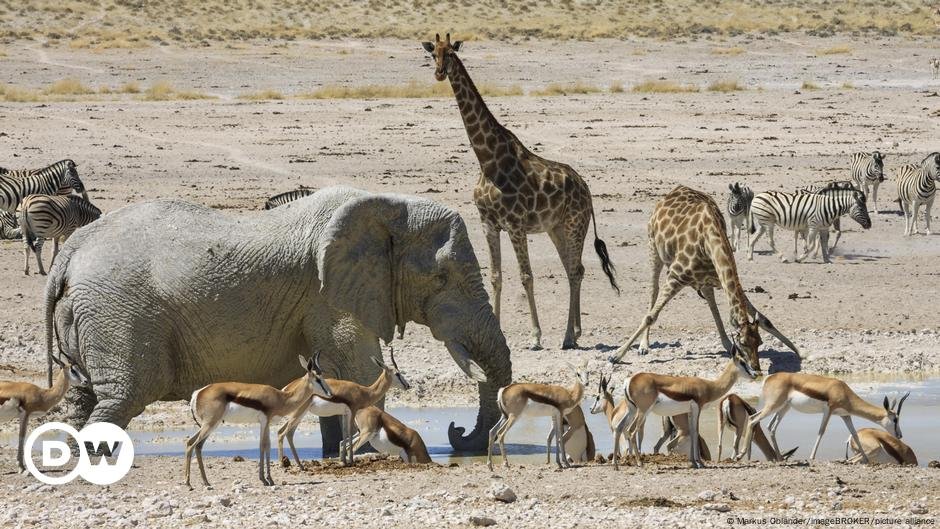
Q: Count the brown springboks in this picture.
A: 12